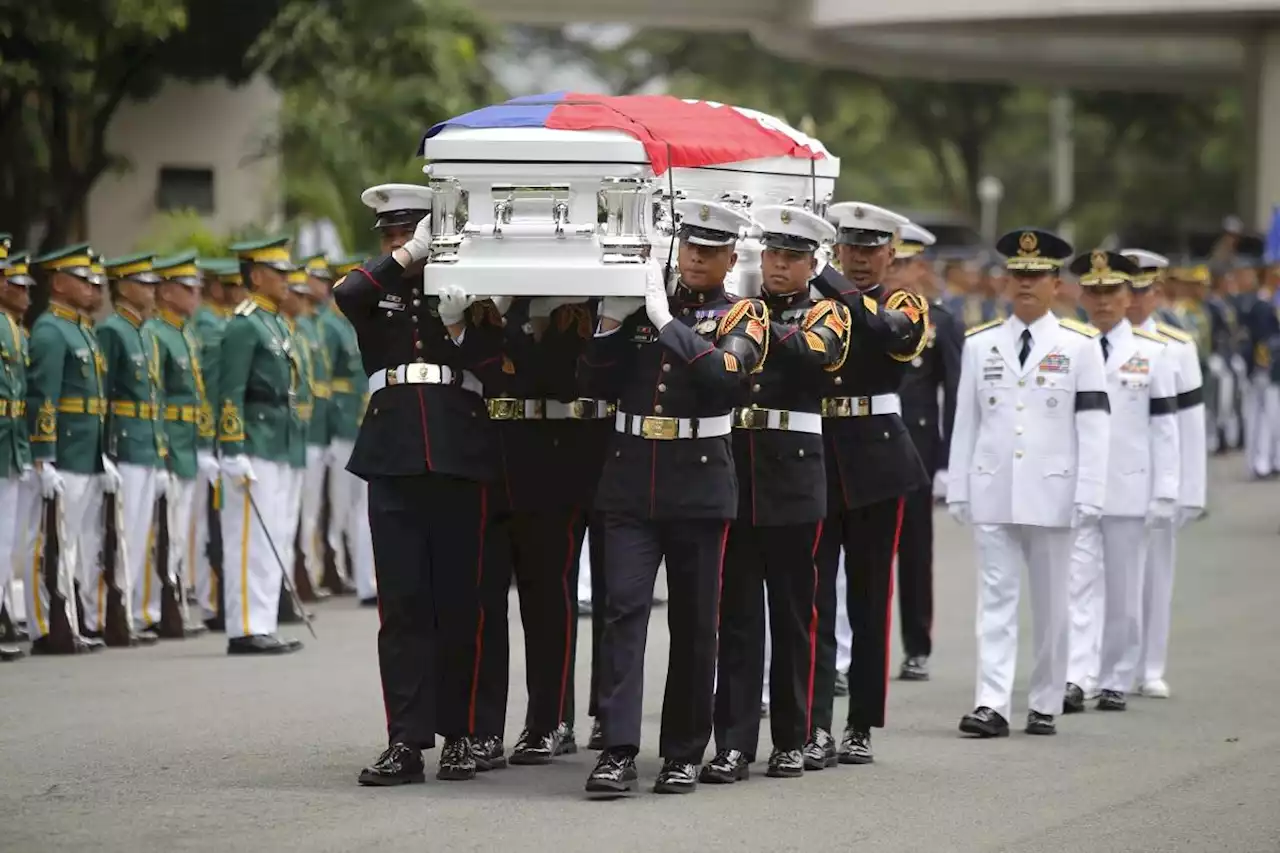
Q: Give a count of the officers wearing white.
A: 3